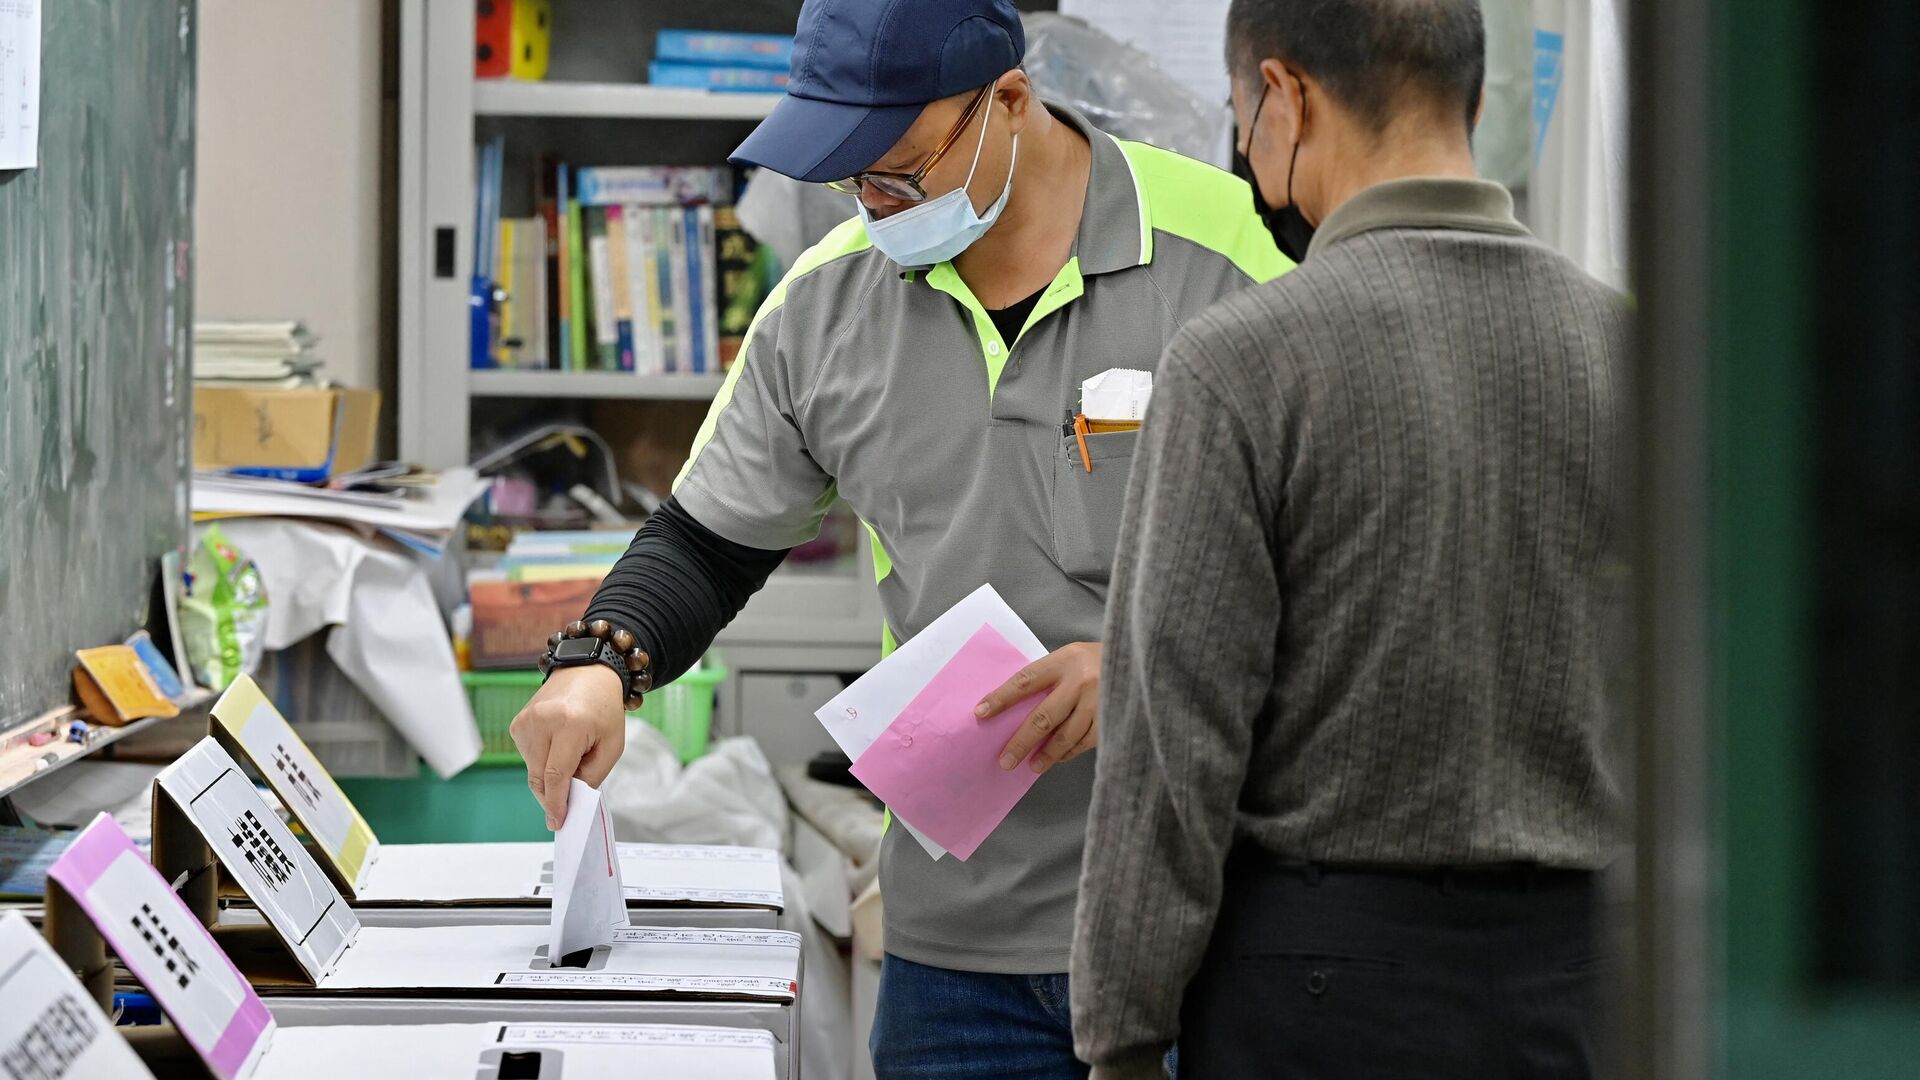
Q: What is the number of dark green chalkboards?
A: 1